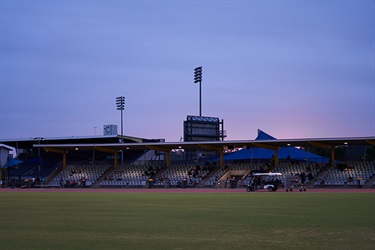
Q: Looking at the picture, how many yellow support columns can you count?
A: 6